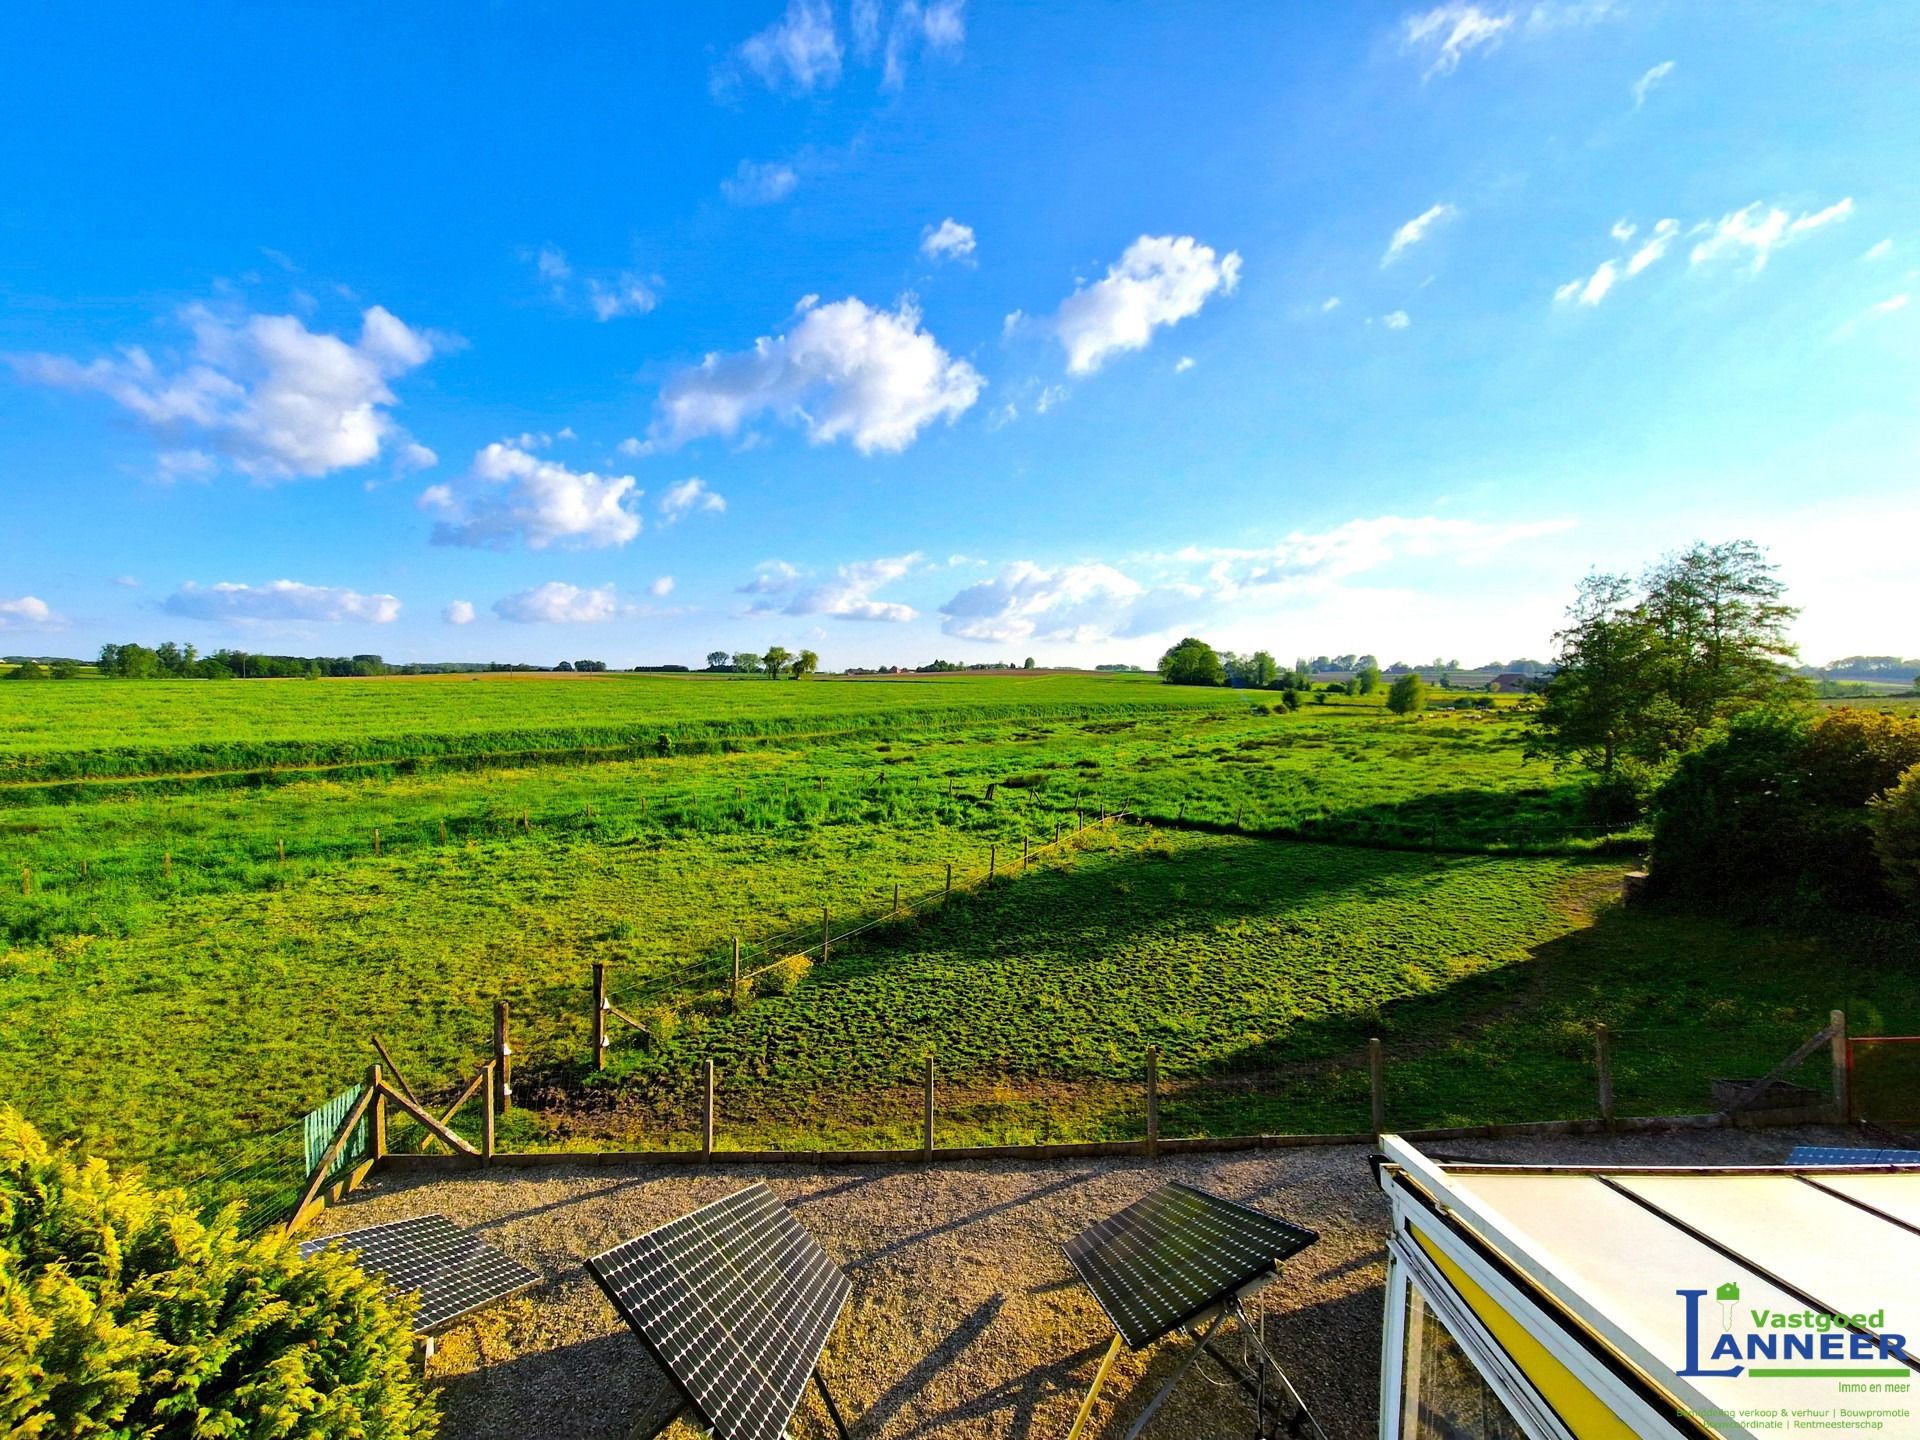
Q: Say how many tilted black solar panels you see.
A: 3